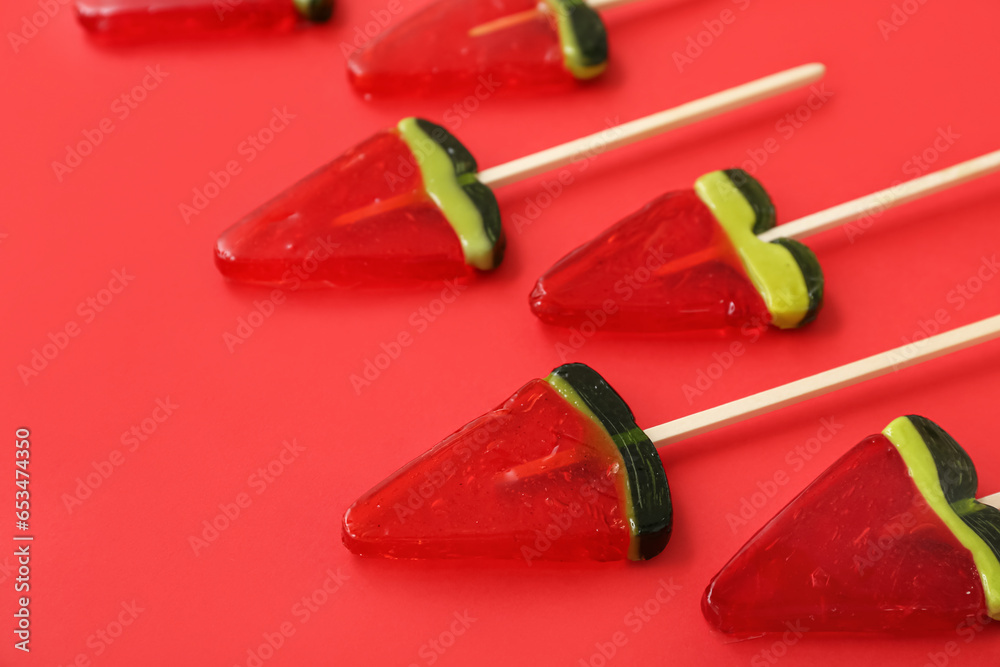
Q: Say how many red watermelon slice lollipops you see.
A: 6